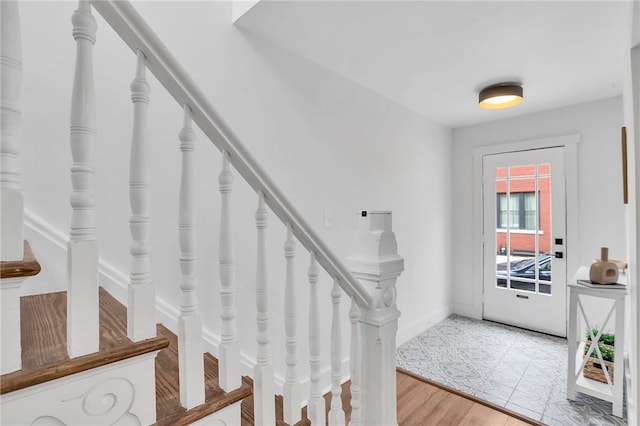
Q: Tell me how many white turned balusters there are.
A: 10